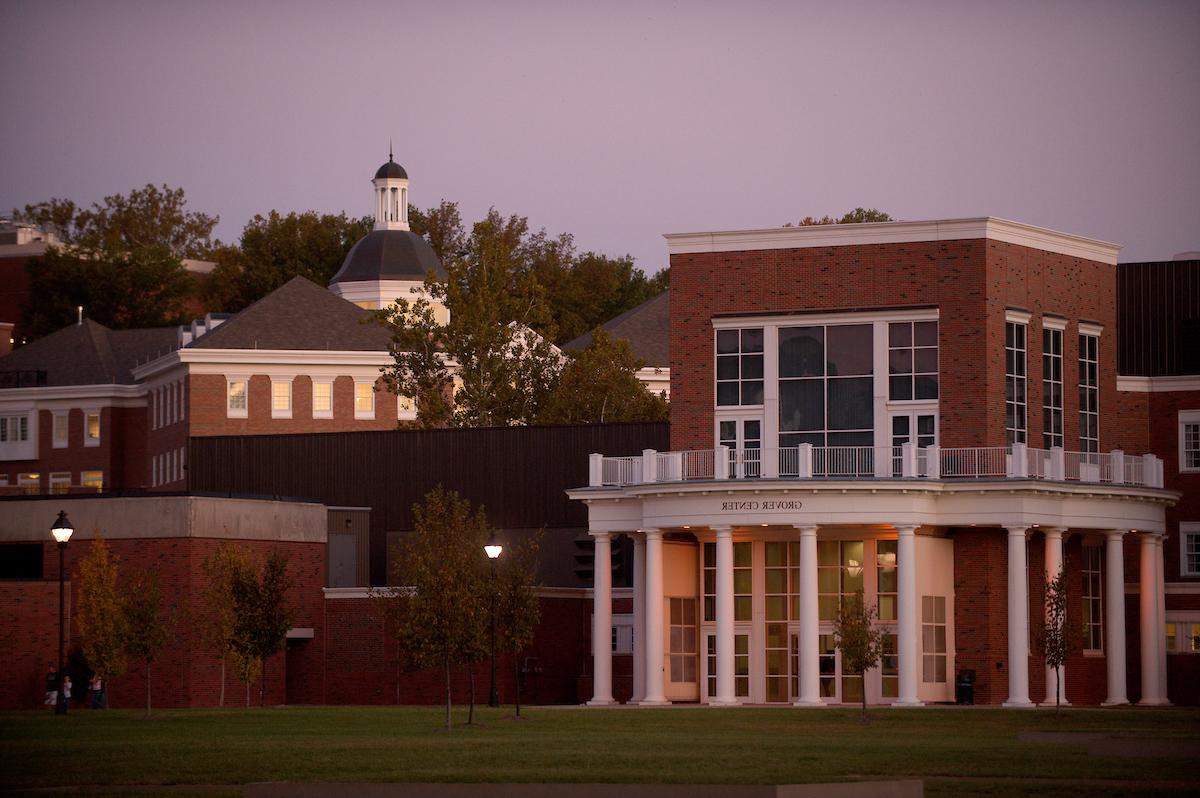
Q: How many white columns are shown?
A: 11